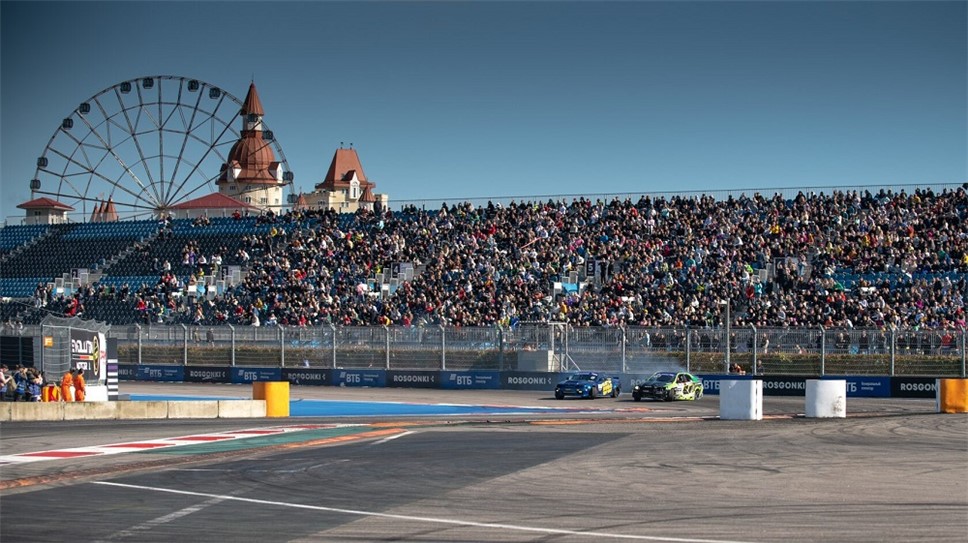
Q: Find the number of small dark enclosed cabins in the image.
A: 12